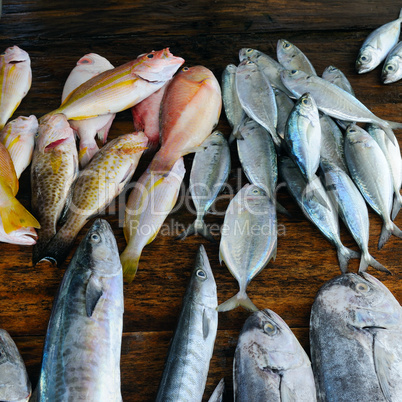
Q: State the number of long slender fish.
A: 2